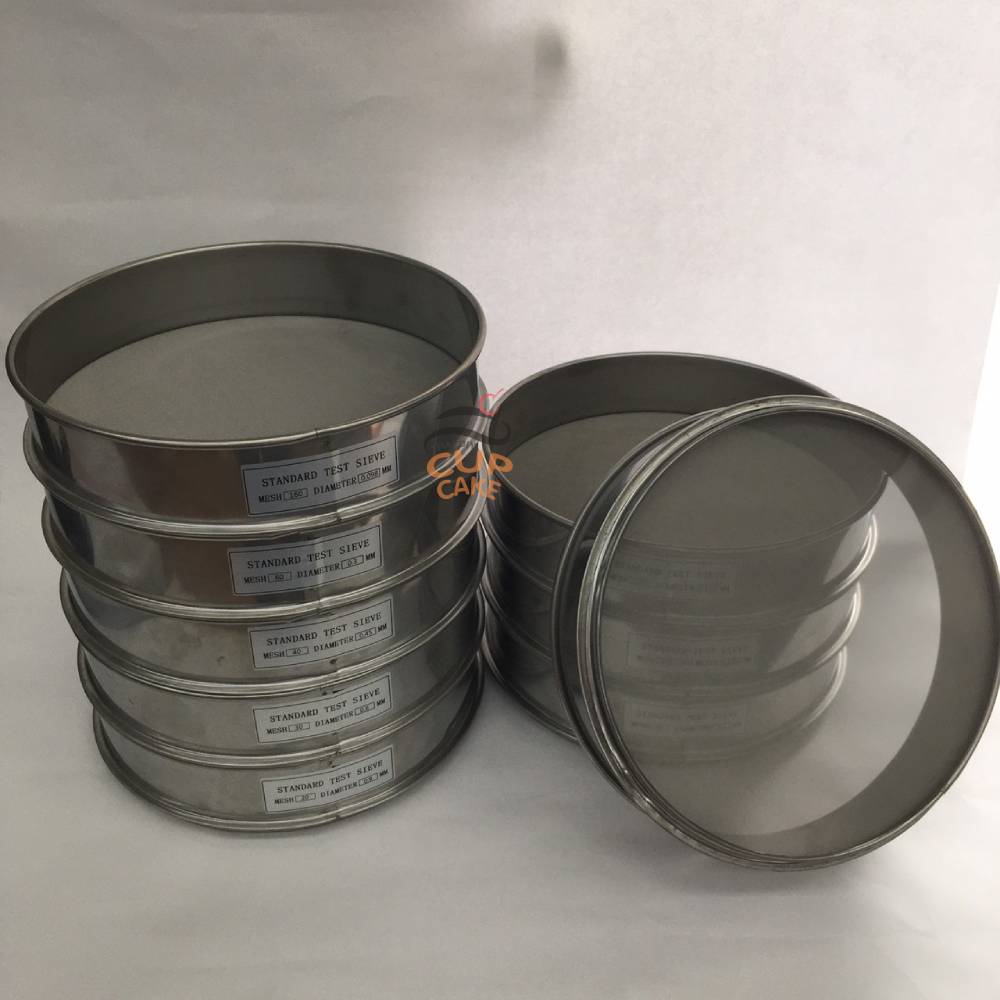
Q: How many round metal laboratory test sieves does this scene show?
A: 9